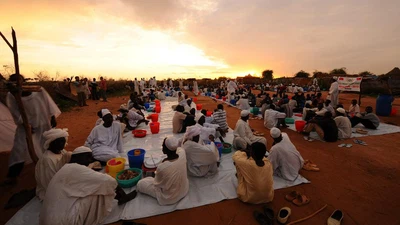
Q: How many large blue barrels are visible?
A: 1